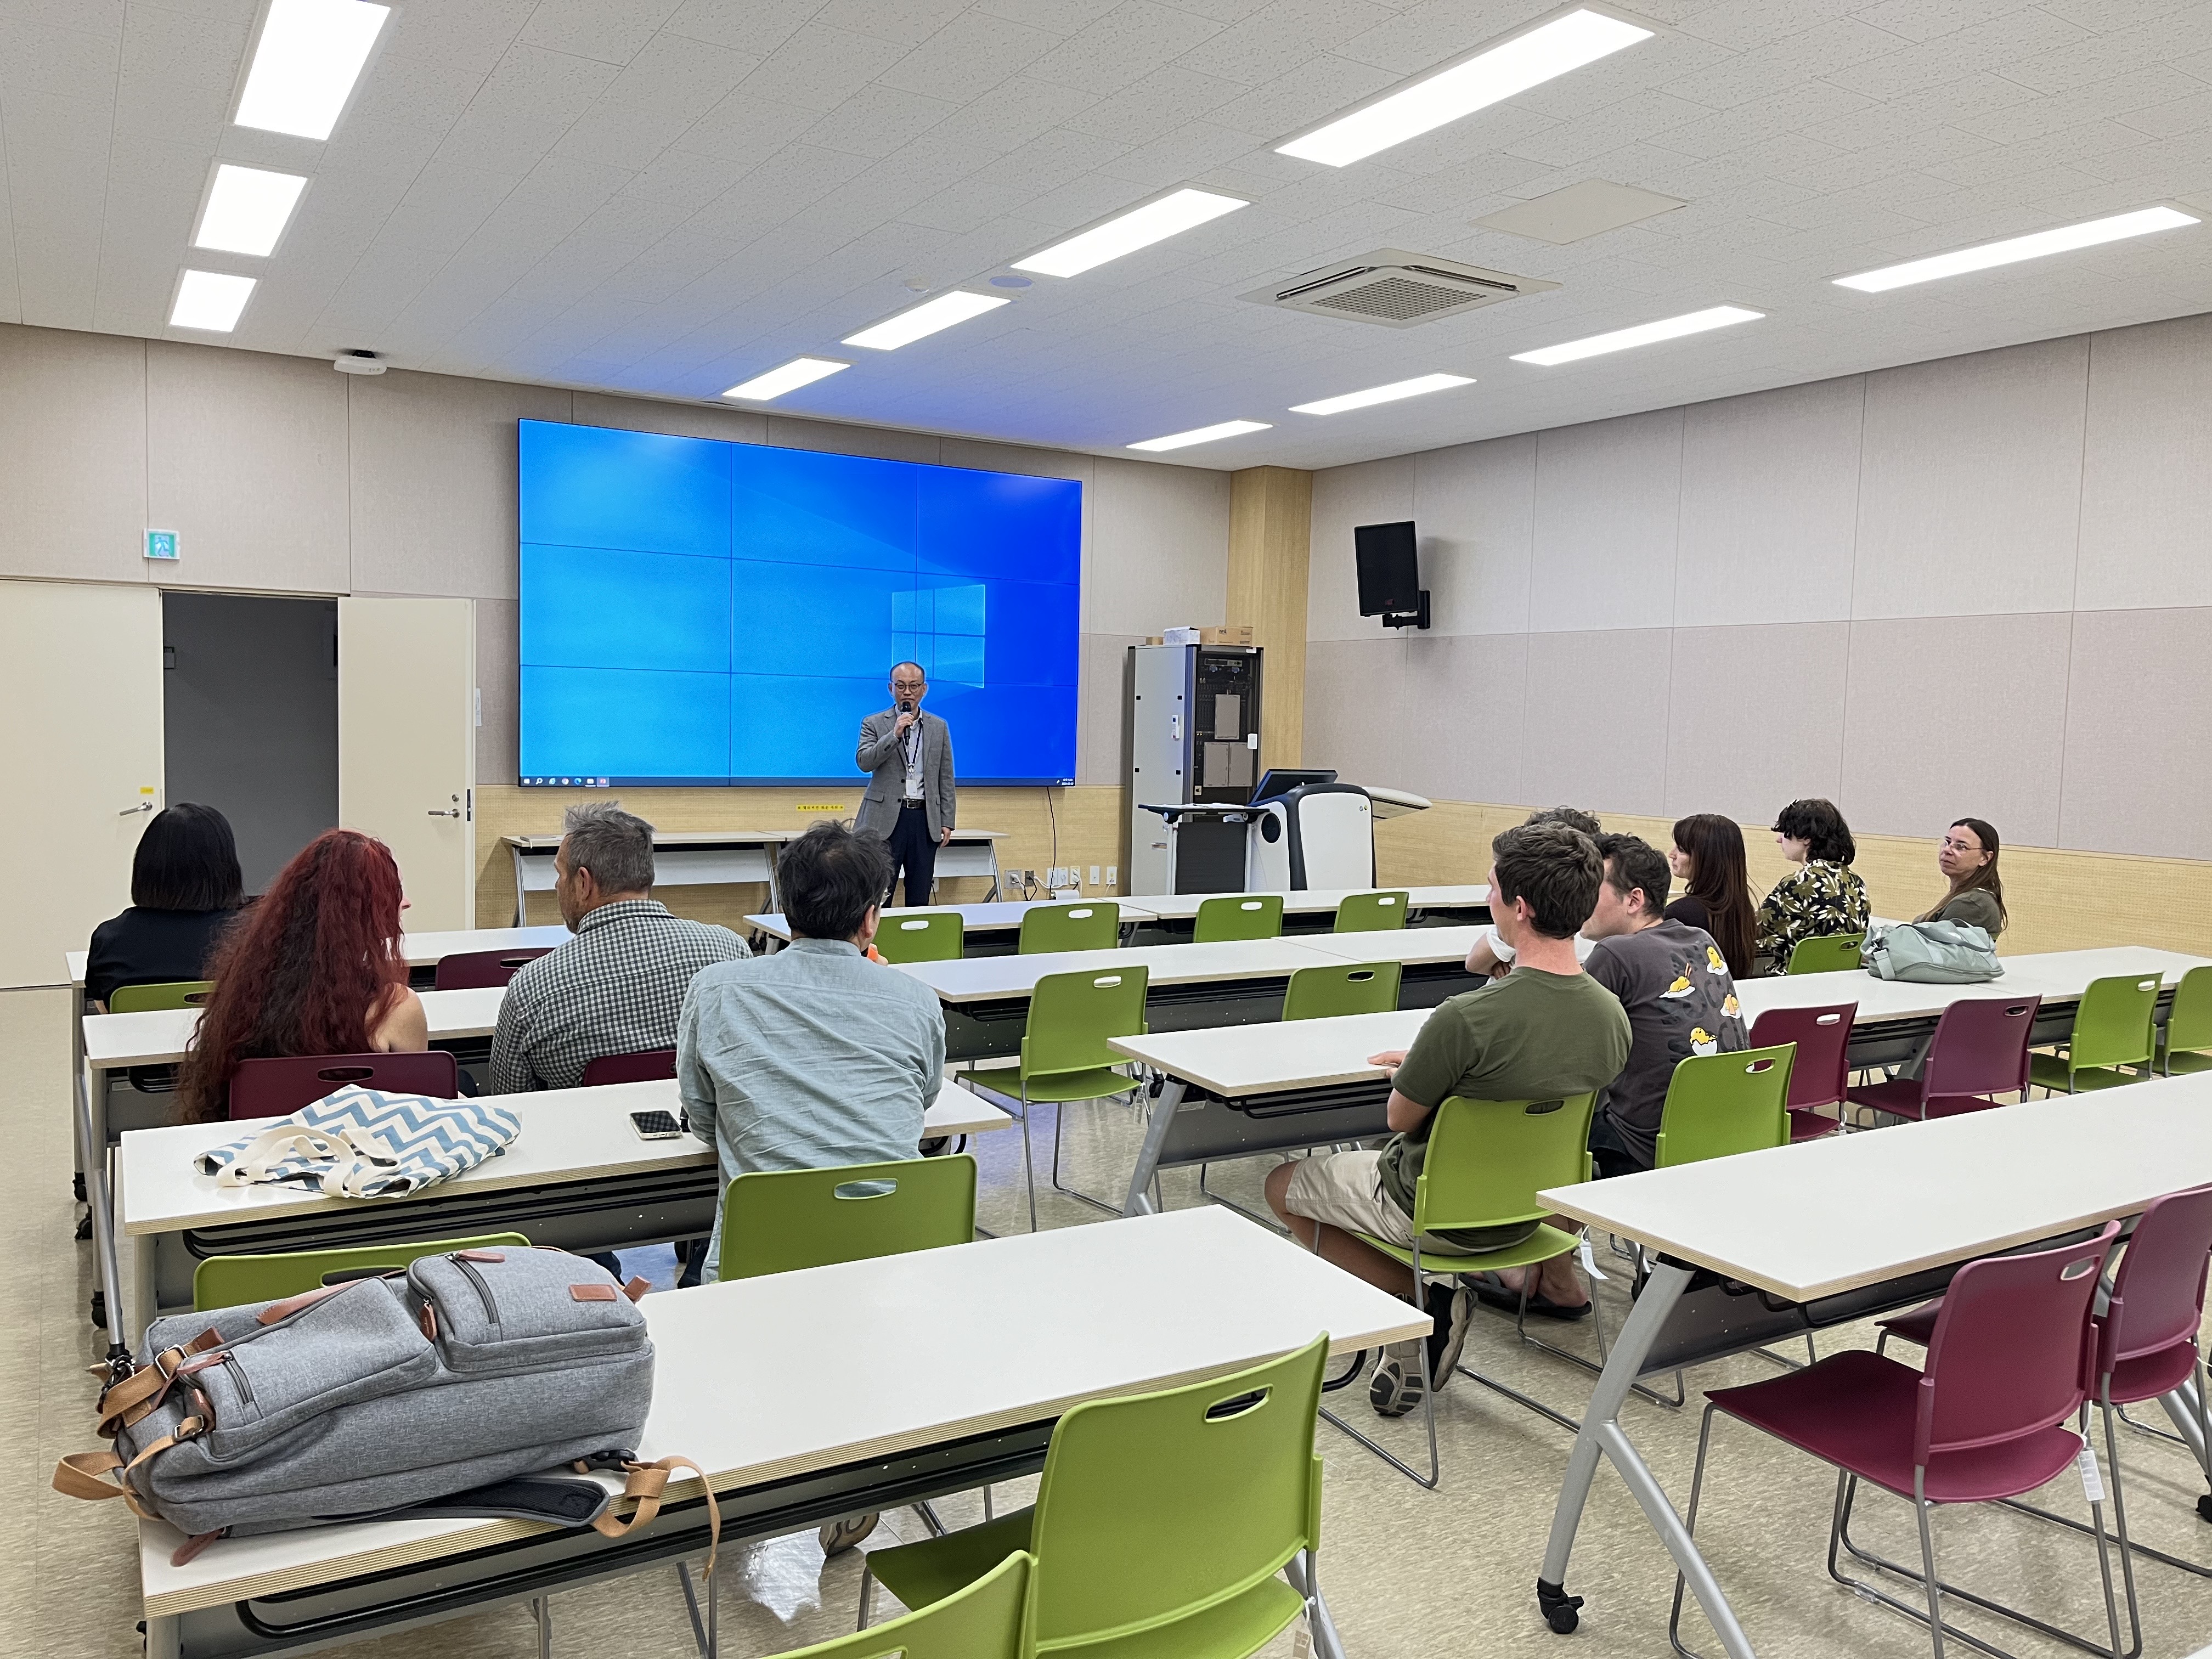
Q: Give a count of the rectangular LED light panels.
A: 11